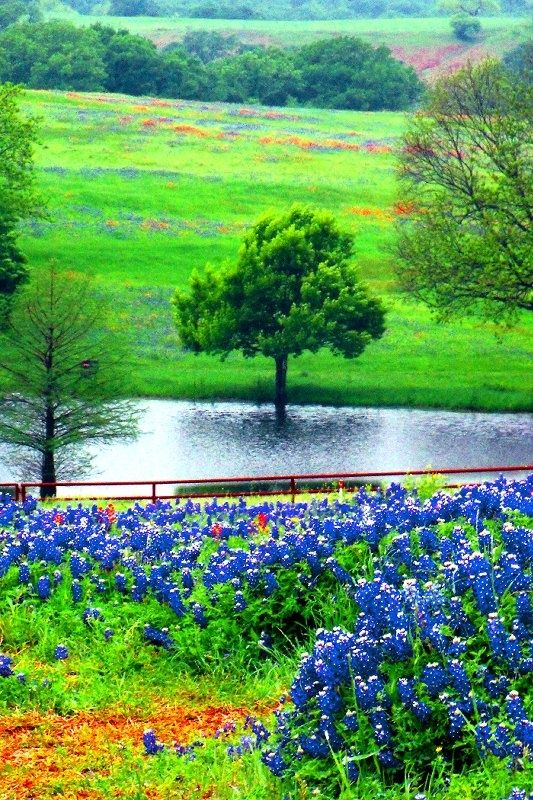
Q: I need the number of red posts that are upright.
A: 4